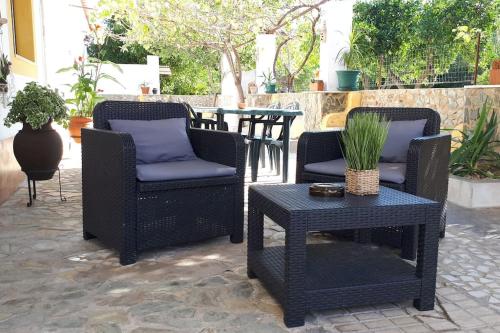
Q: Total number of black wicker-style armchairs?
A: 2